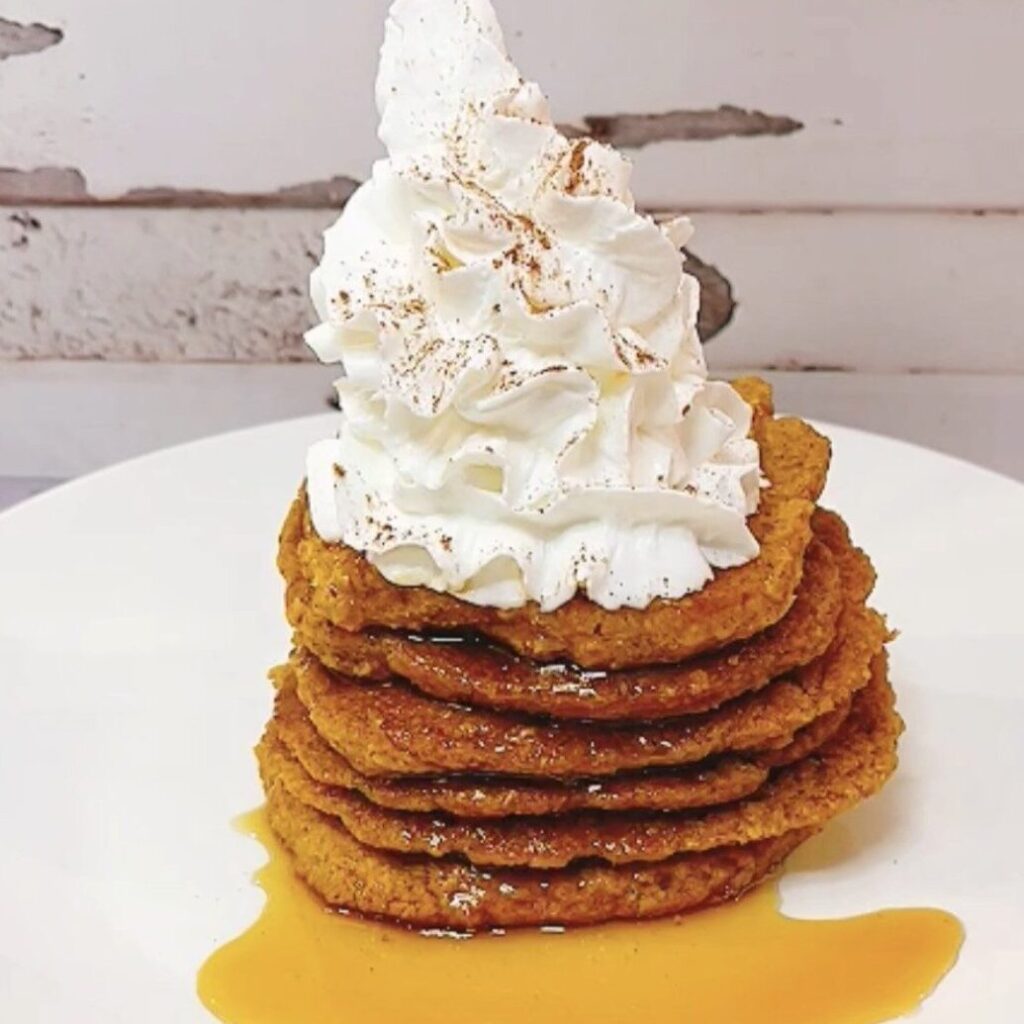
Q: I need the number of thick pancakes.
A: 6